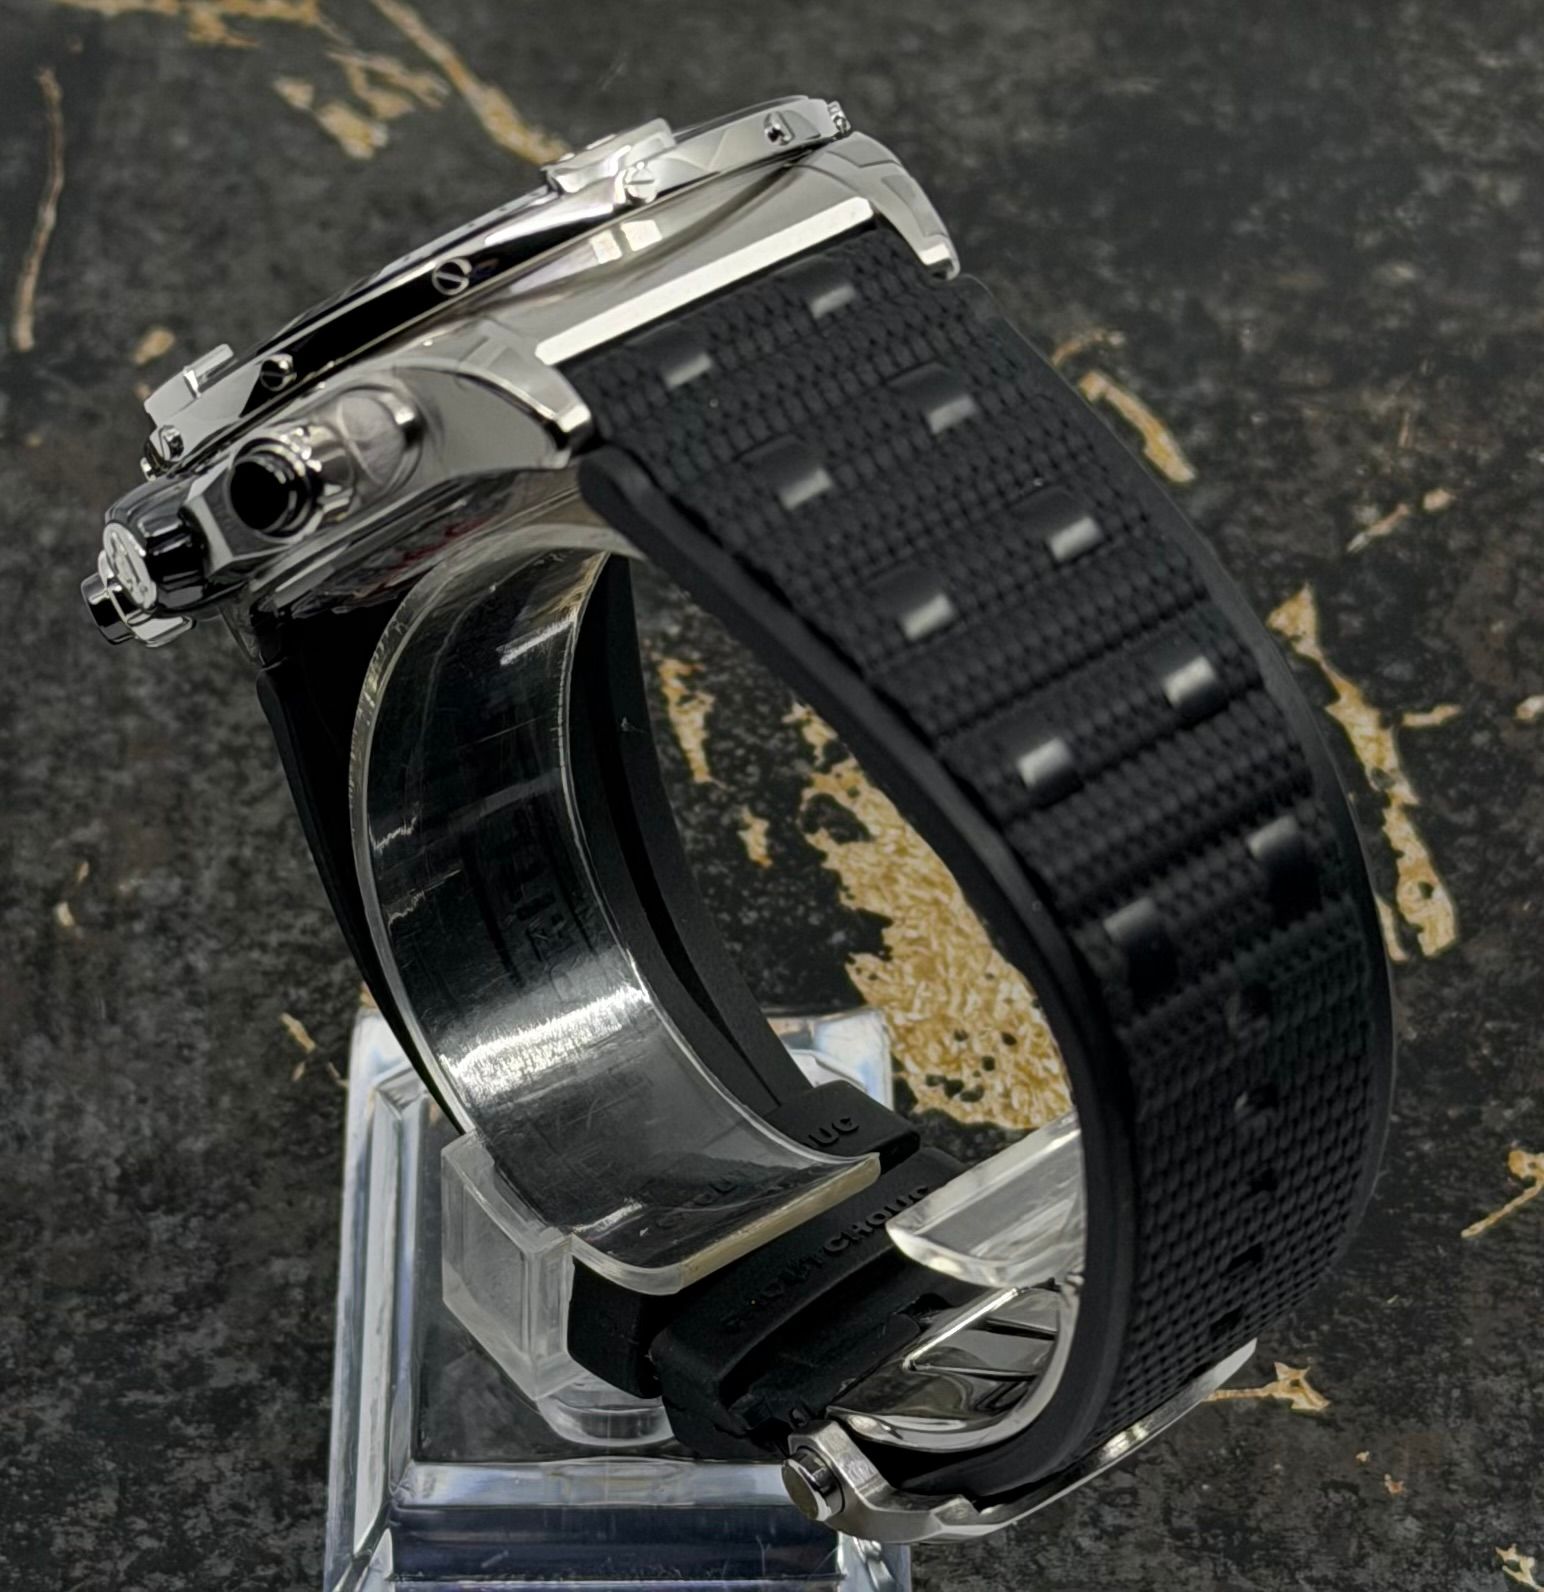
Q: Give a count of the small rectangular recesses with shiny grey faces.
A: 10